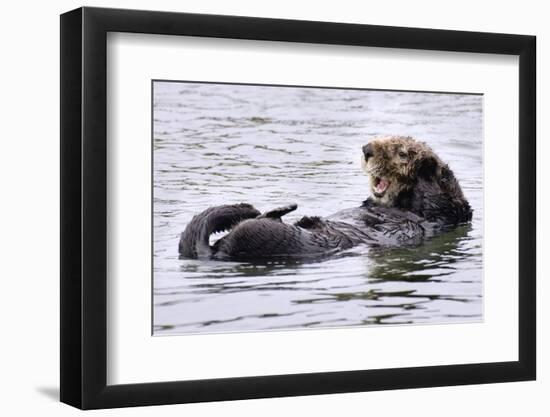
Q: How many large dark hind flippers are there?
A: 2